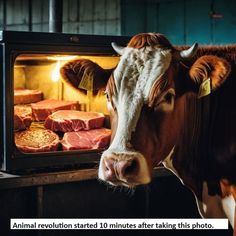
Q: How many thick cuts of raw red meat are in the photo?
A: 6